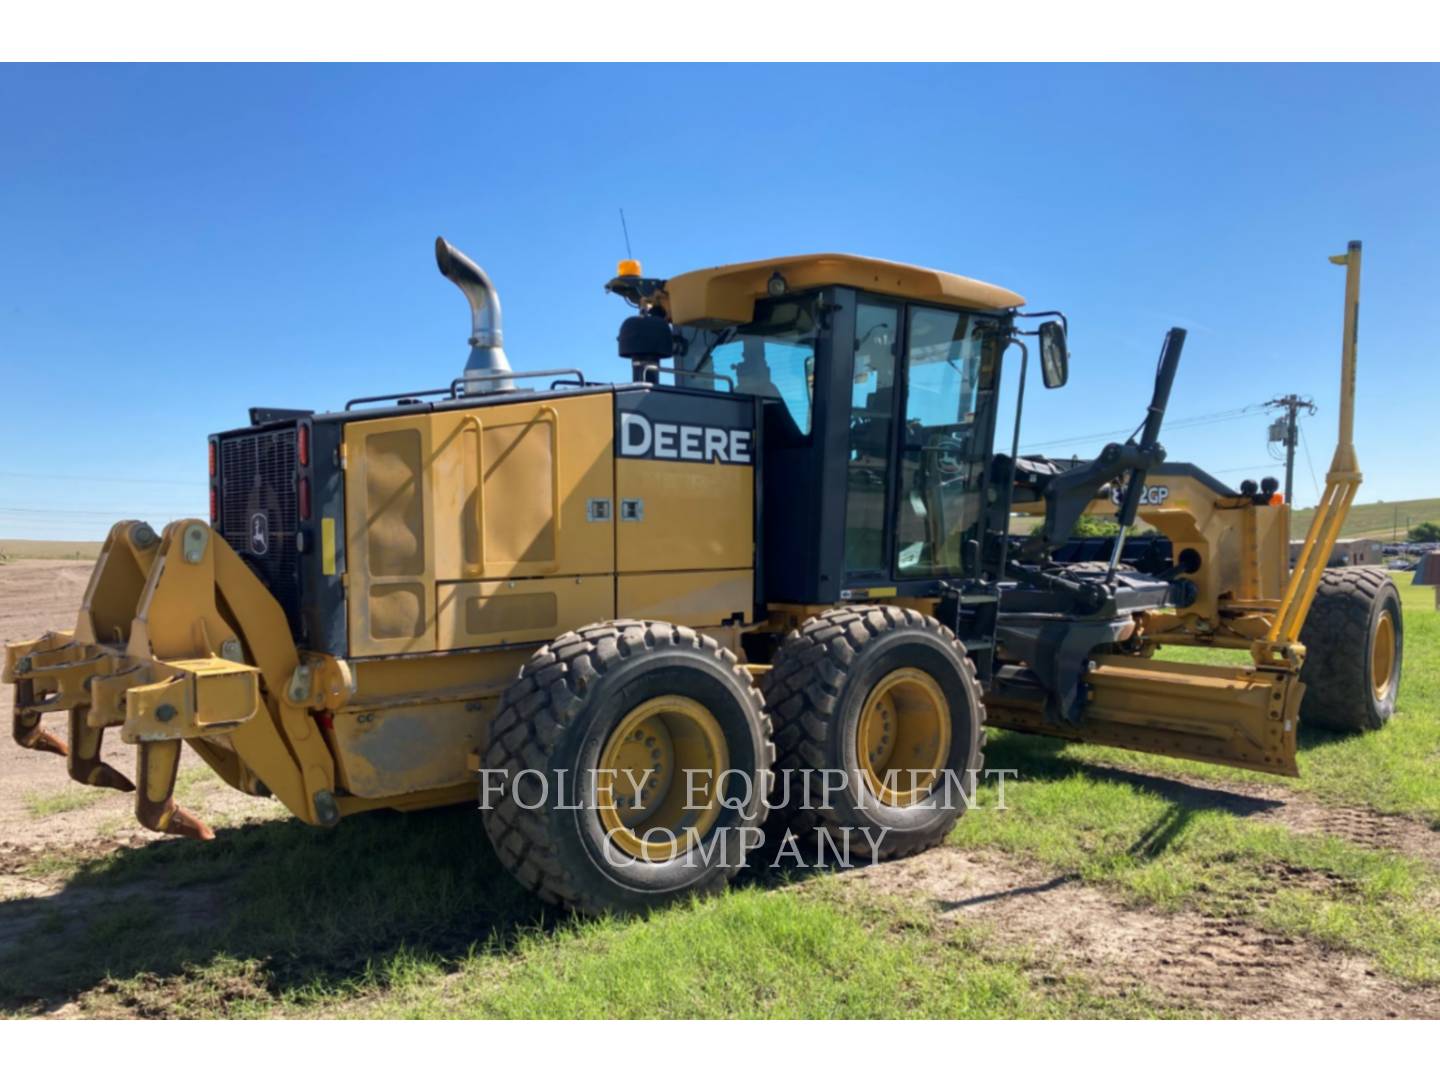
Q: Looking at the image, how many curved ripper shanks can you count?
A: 3